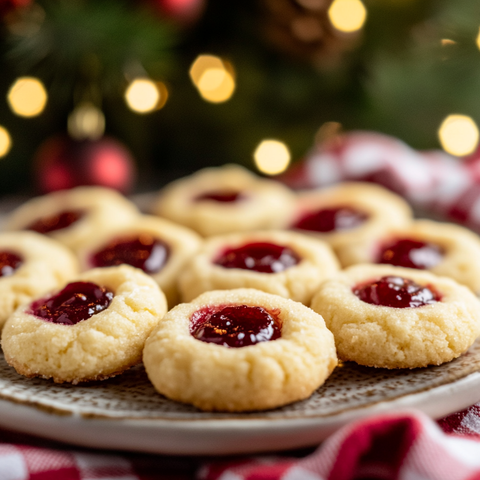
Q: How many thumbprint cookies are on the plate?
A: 10